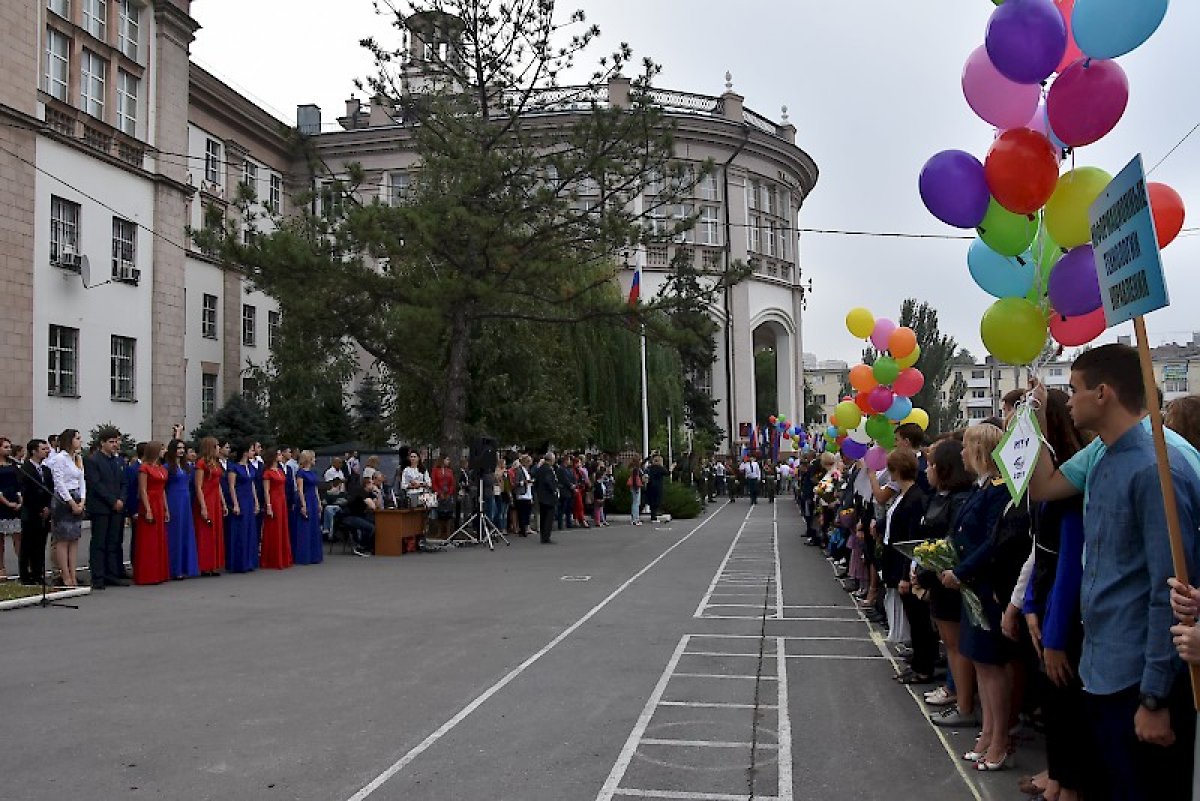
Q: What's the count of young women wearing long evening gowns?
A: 6